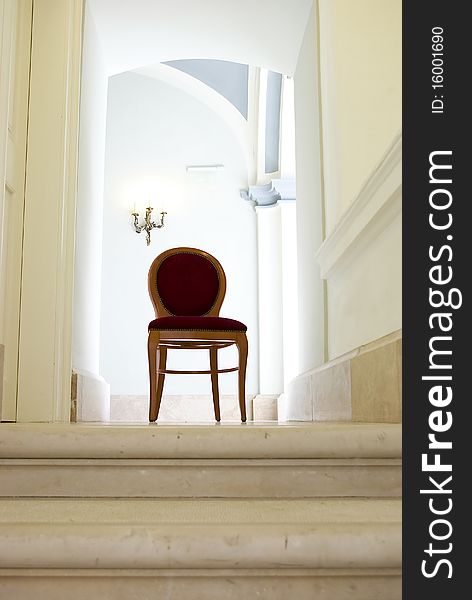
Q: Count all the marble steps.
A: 2